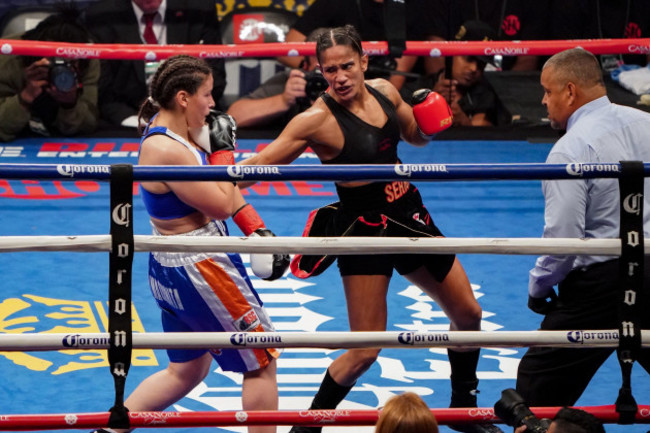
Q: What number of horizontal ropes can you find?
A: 5